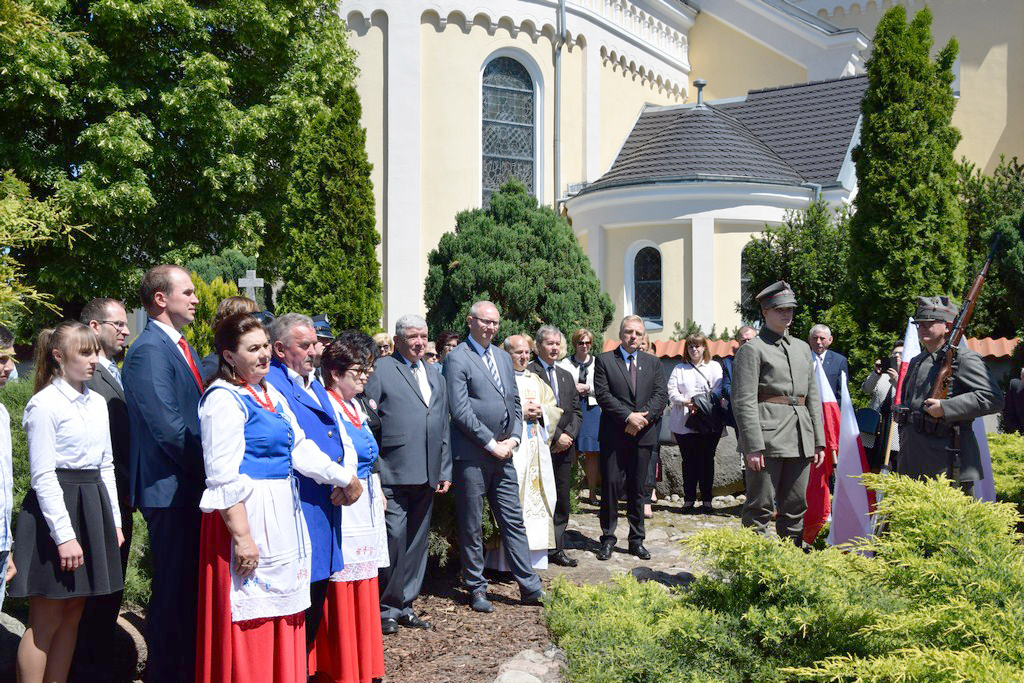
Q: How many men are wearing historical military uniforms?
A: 2